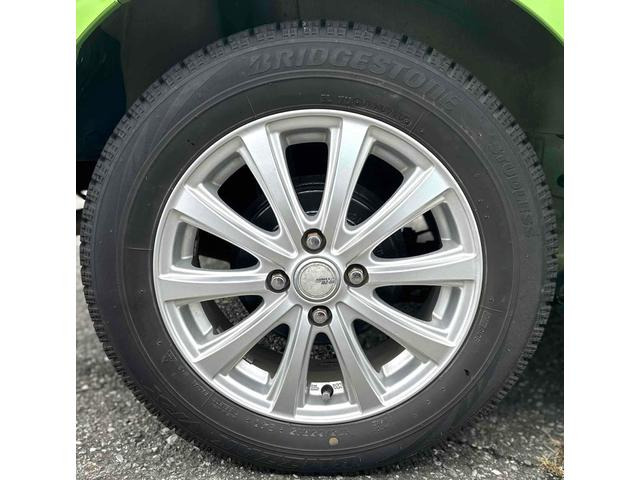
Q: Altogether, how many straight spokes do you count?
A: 10